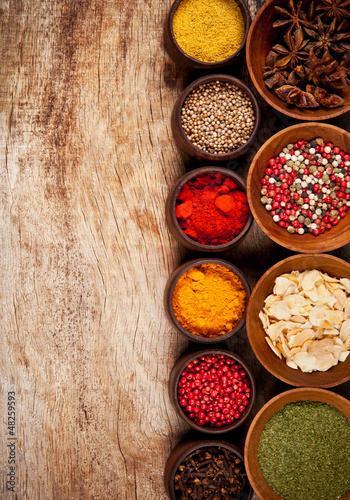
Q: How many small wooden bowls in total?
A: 6